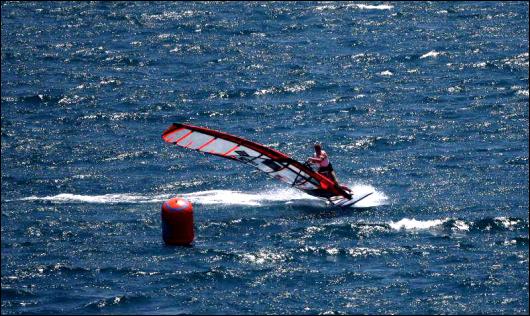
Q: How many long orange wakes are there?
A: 0